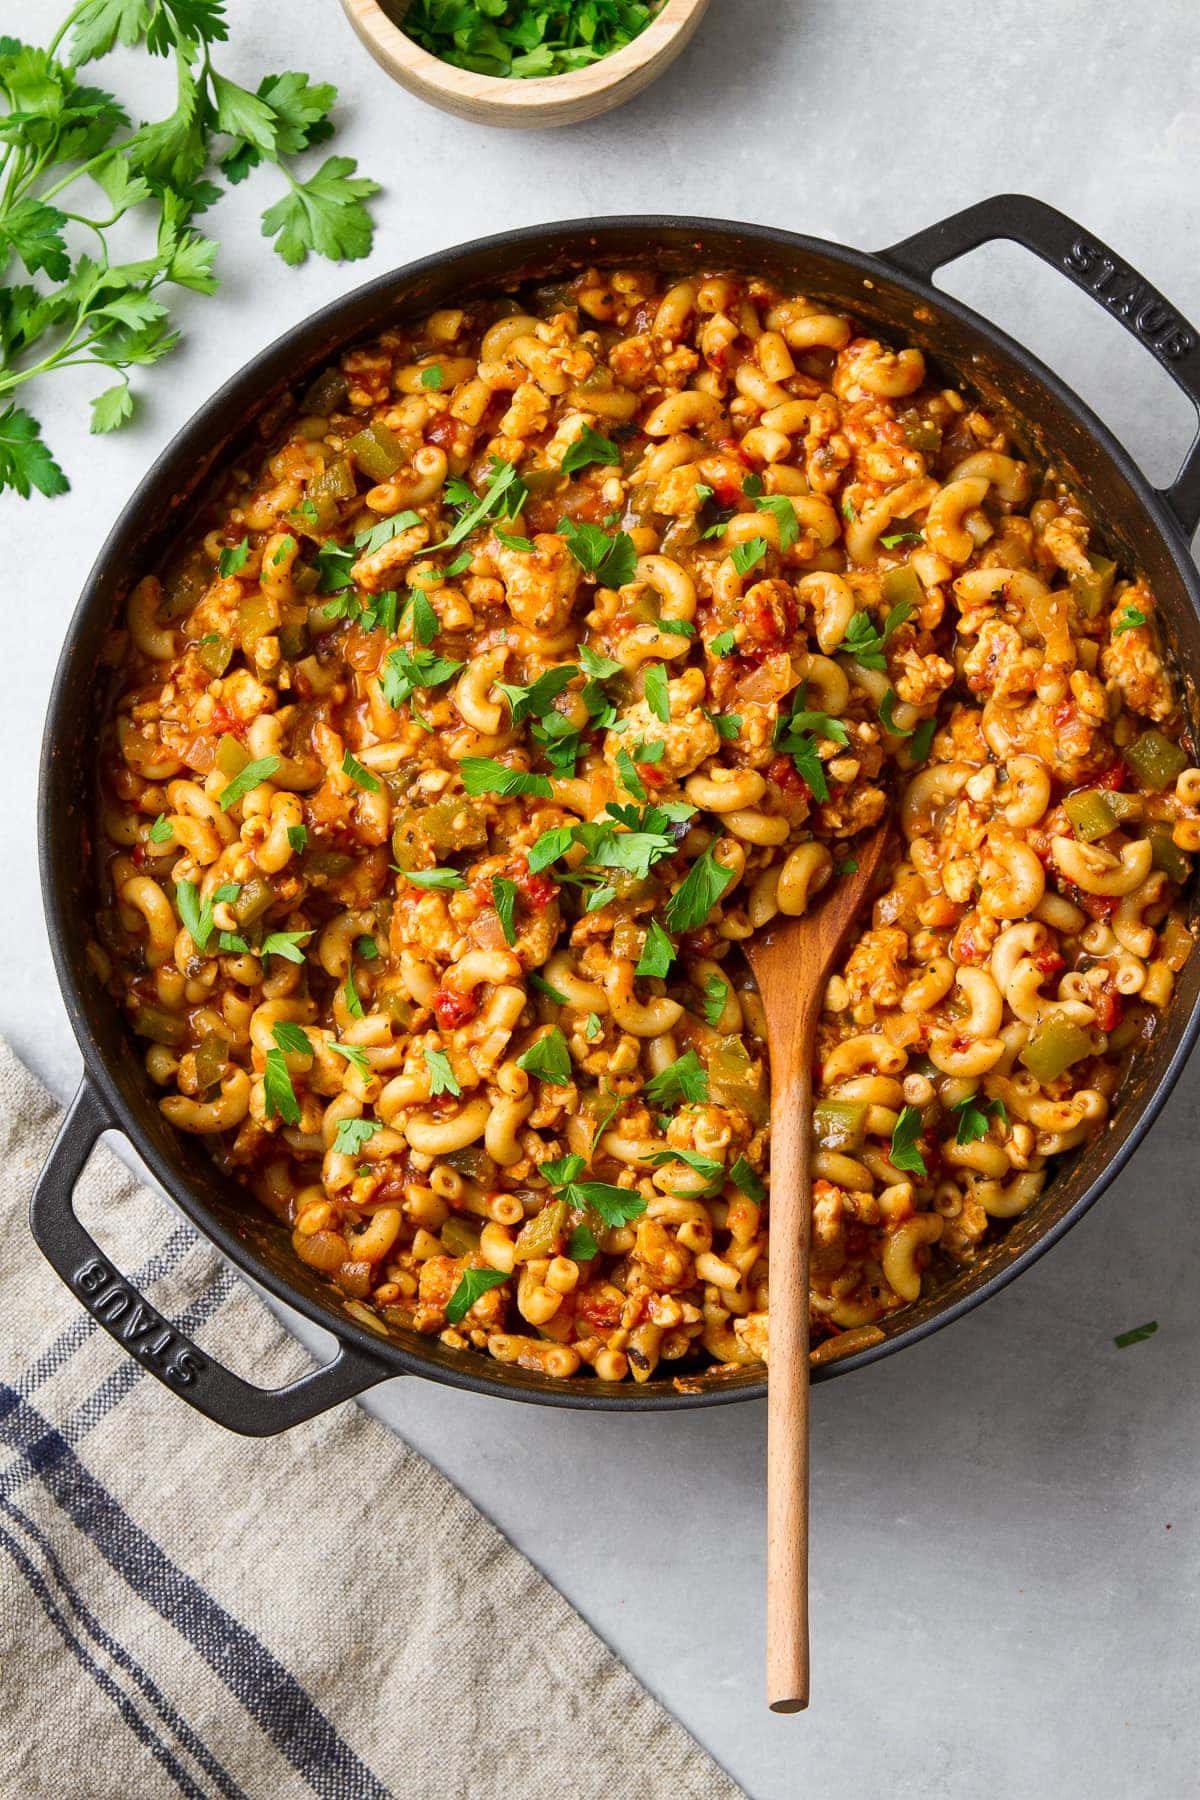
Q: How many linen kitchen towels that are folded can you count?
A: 1